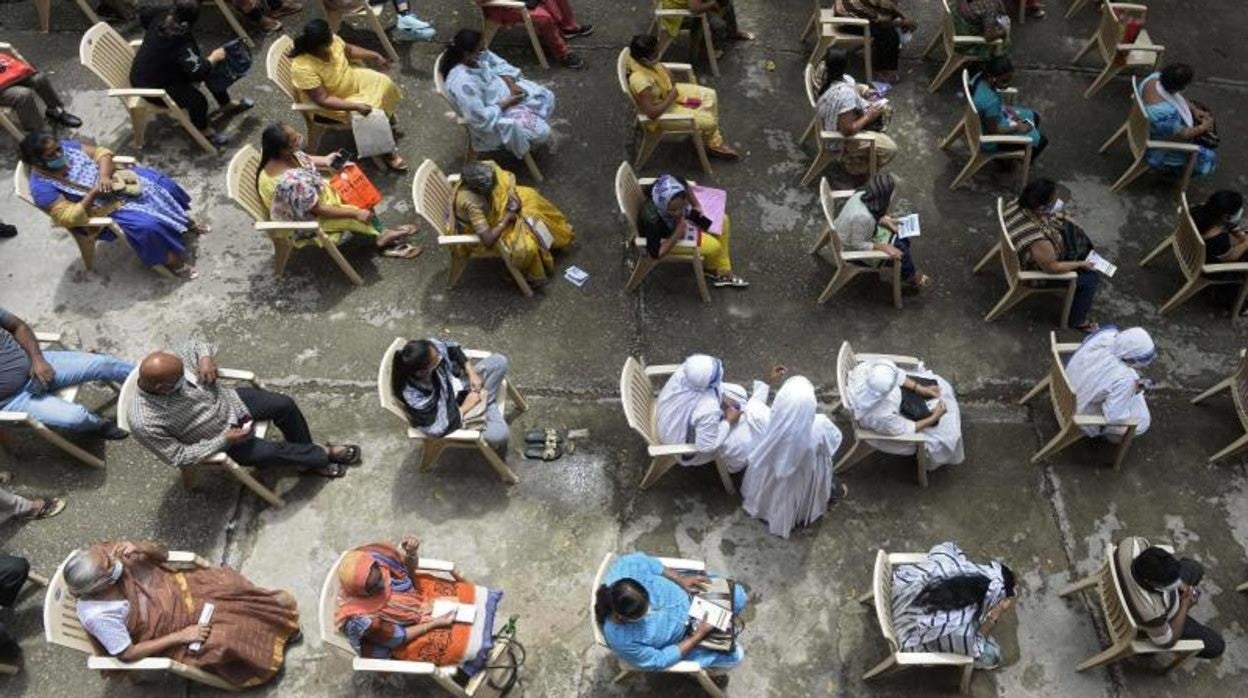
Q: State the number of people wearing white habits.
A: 5